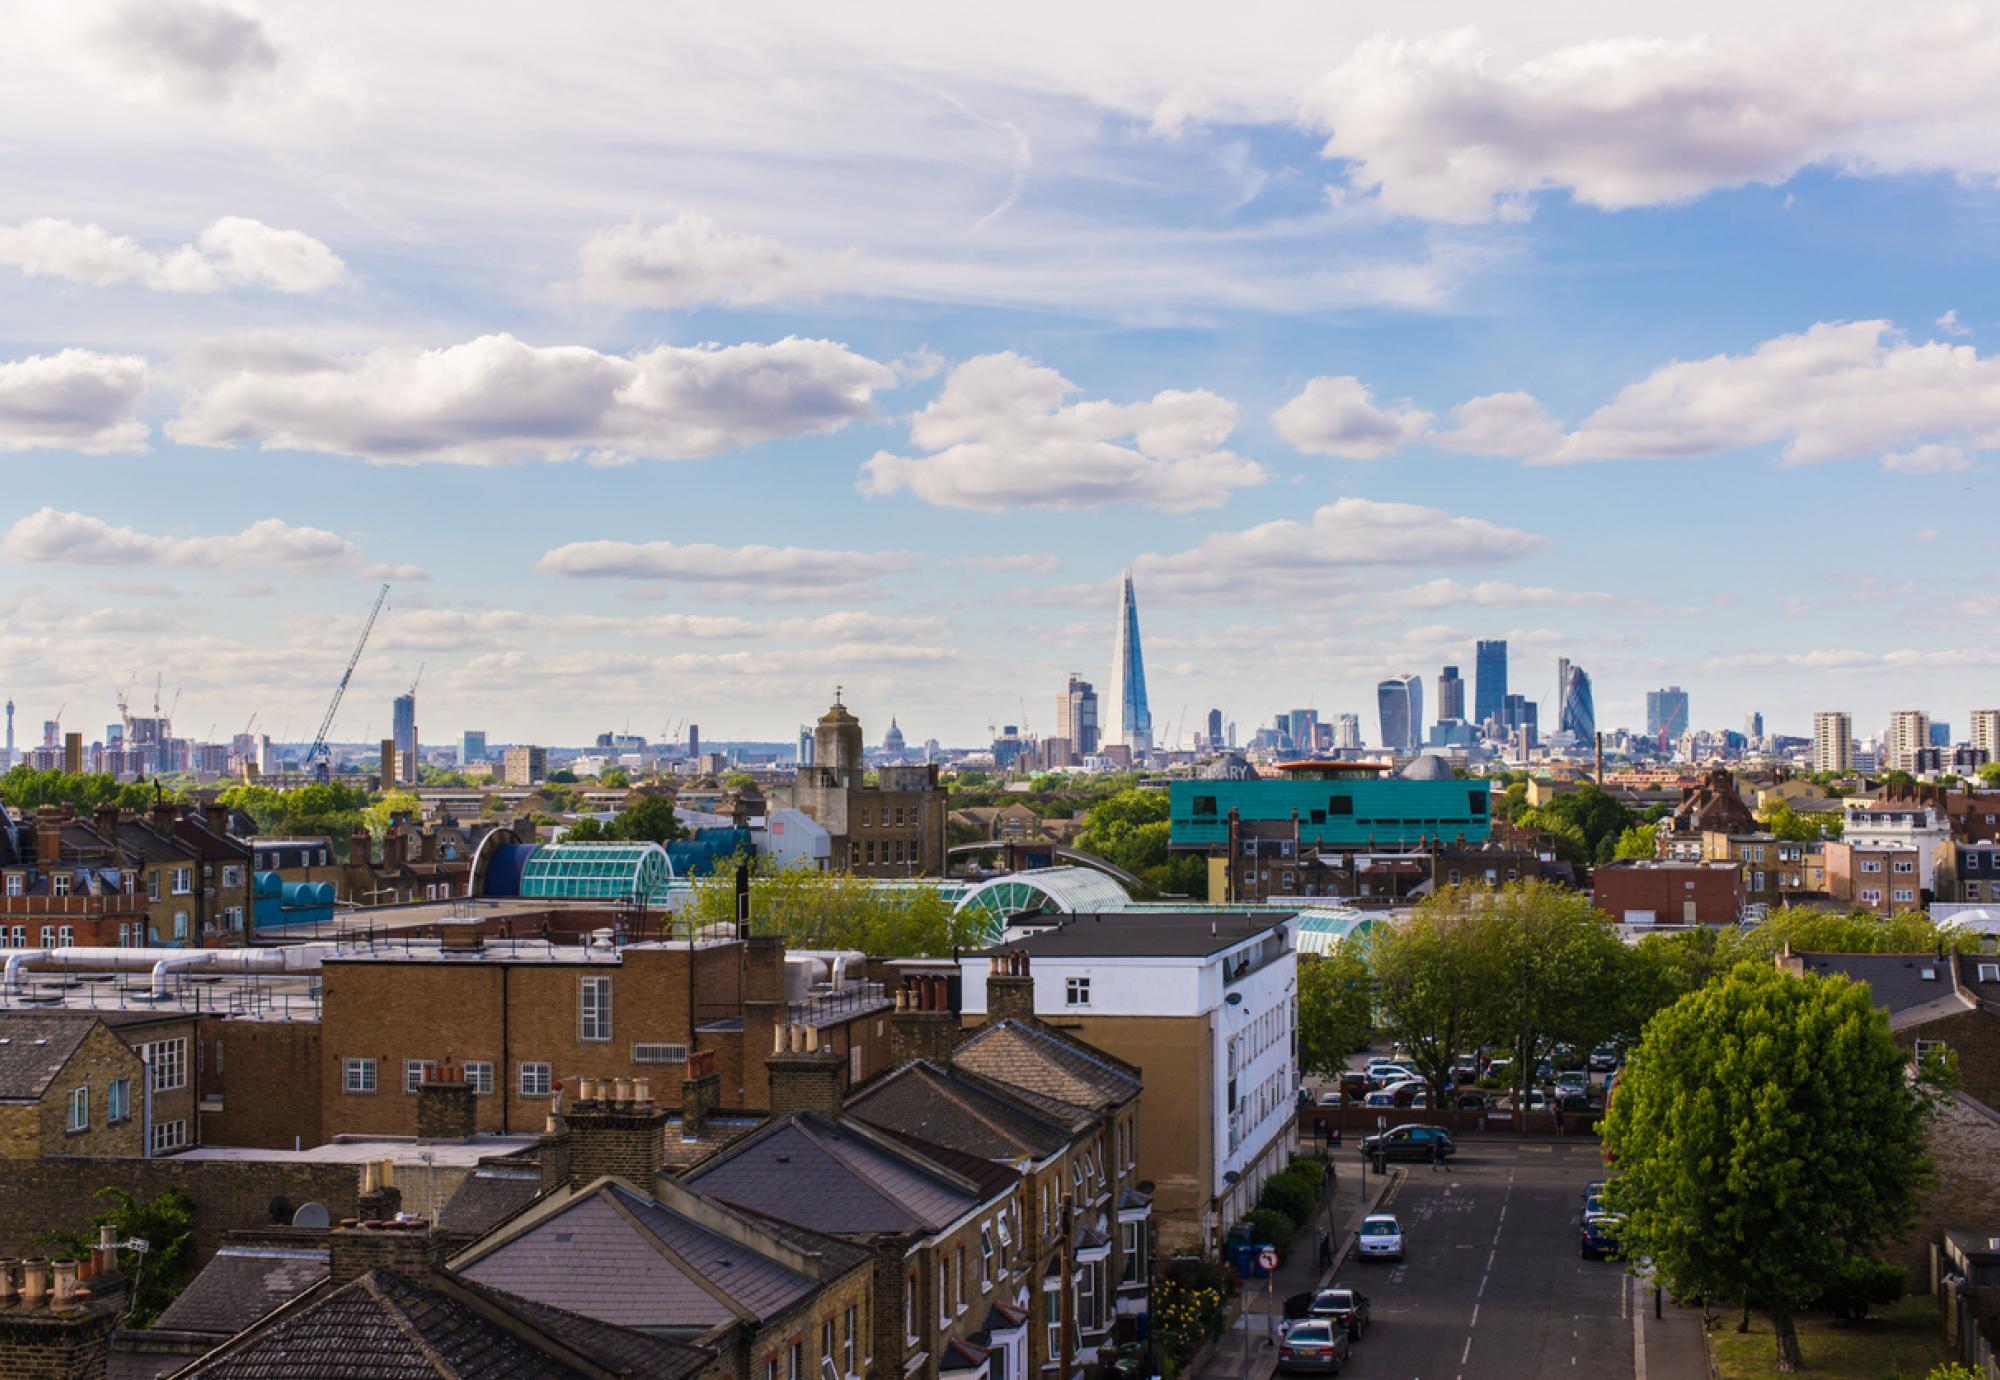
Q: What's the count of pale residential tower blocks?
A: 3